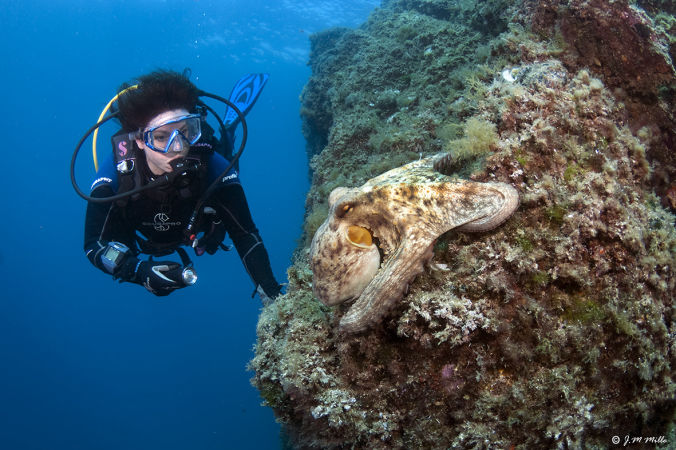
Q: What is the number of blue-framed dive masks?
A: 1